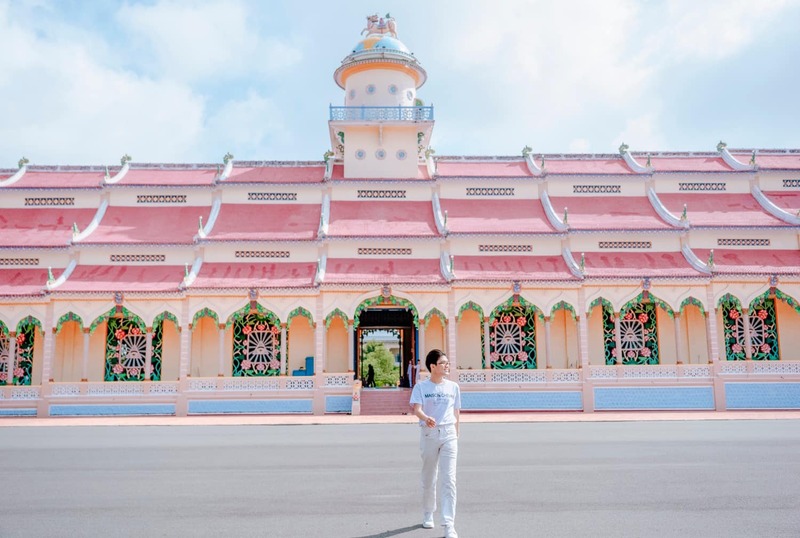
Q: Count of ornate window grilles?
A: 6